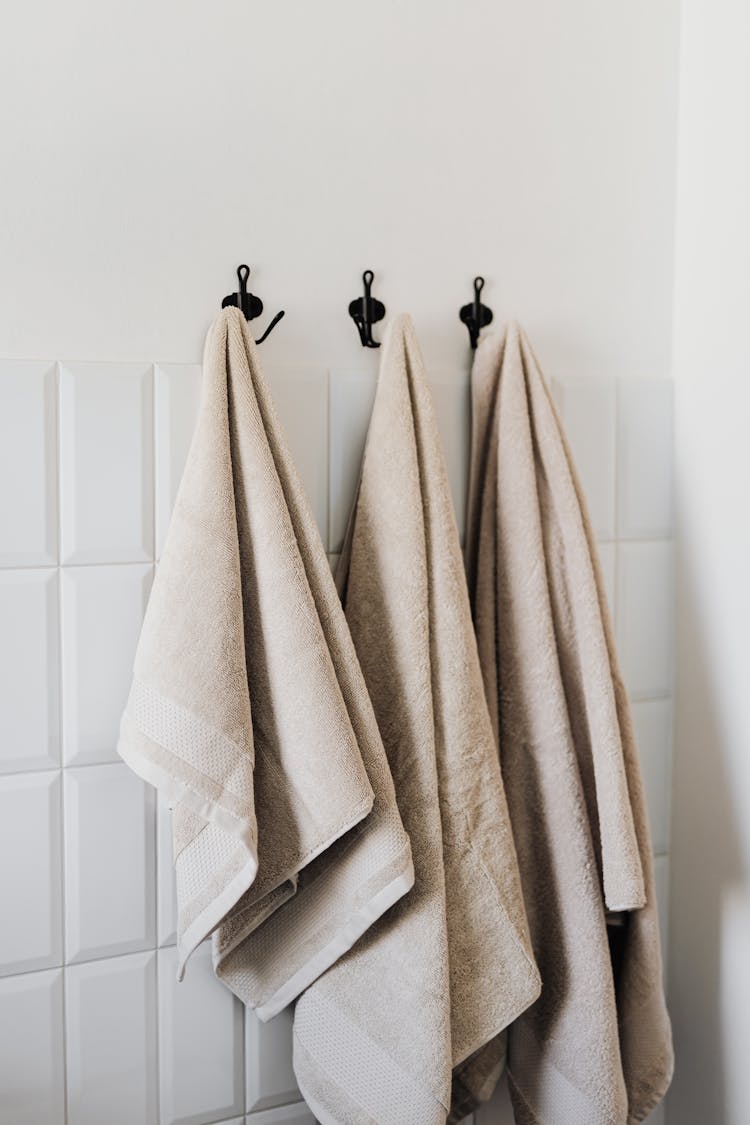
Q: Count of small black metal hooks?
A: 3